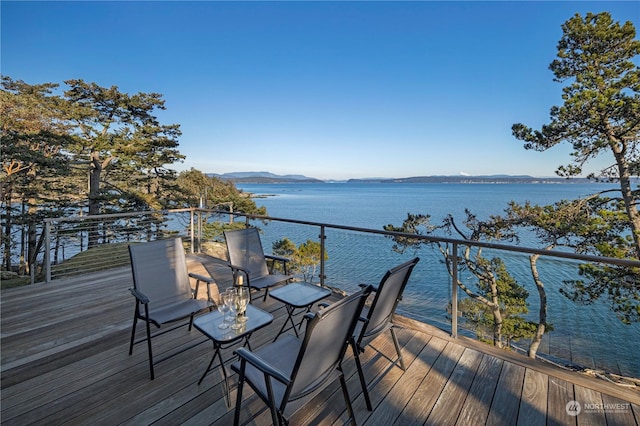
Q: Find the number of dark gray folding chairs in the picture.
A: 4